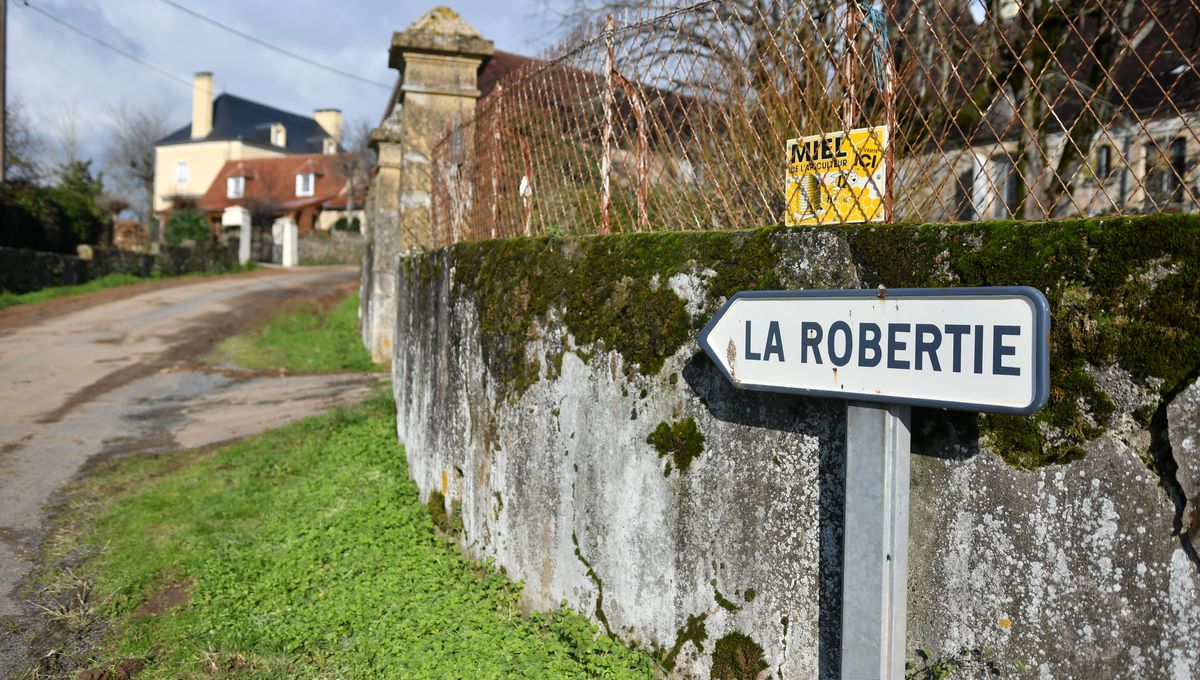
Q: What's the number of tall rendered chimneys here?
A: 2